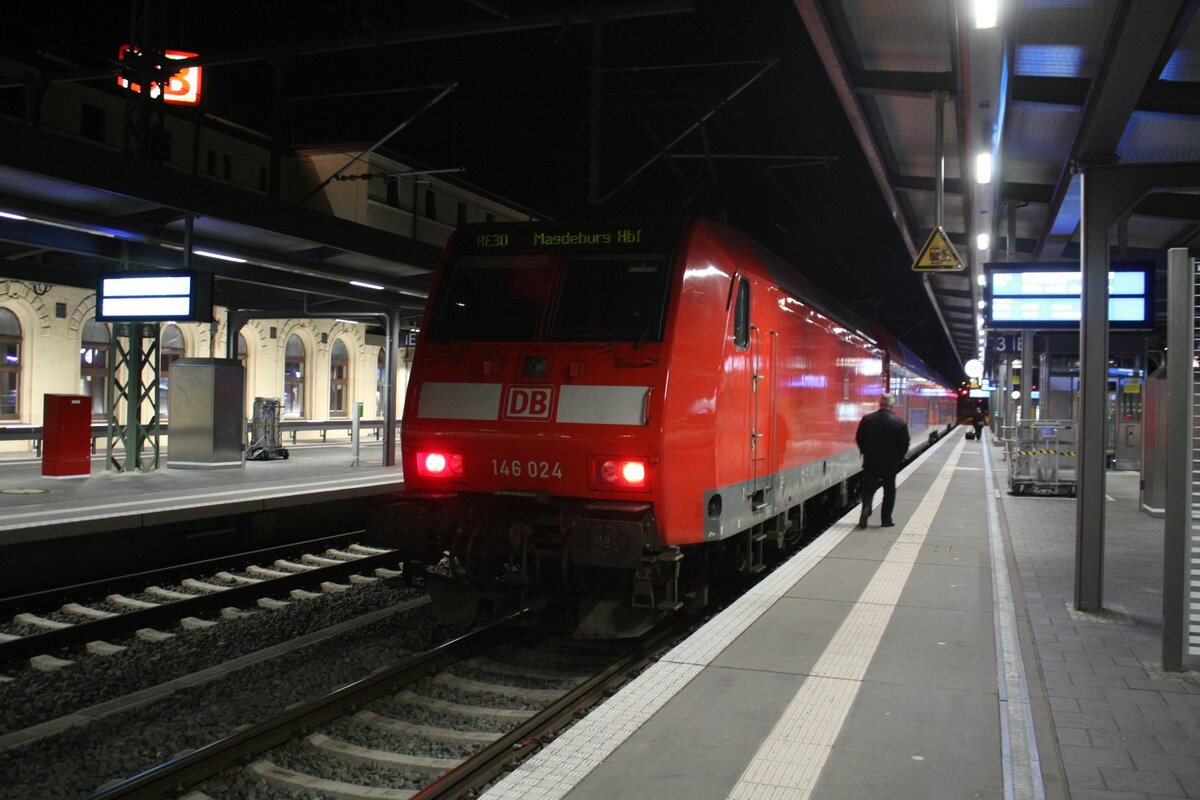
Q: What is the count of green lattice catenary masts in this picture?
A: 1